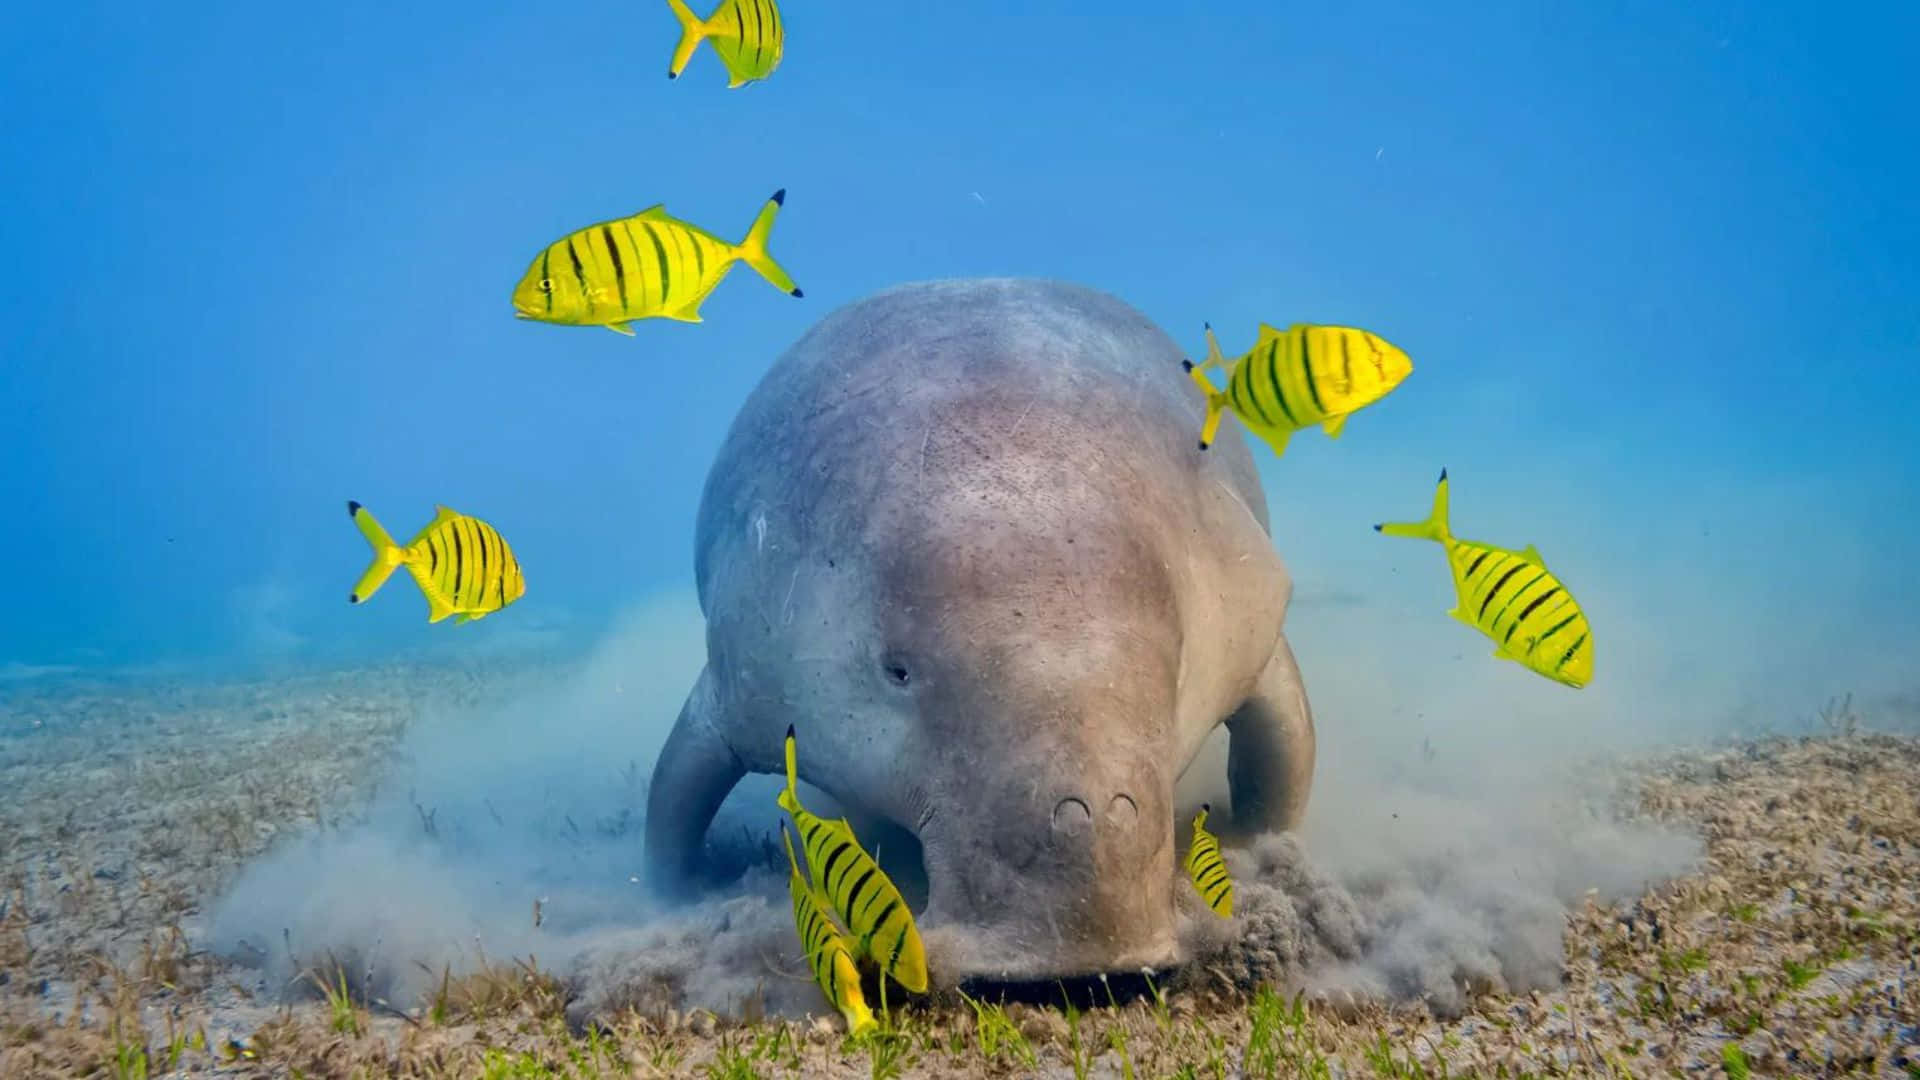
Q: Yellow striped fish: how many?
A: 8